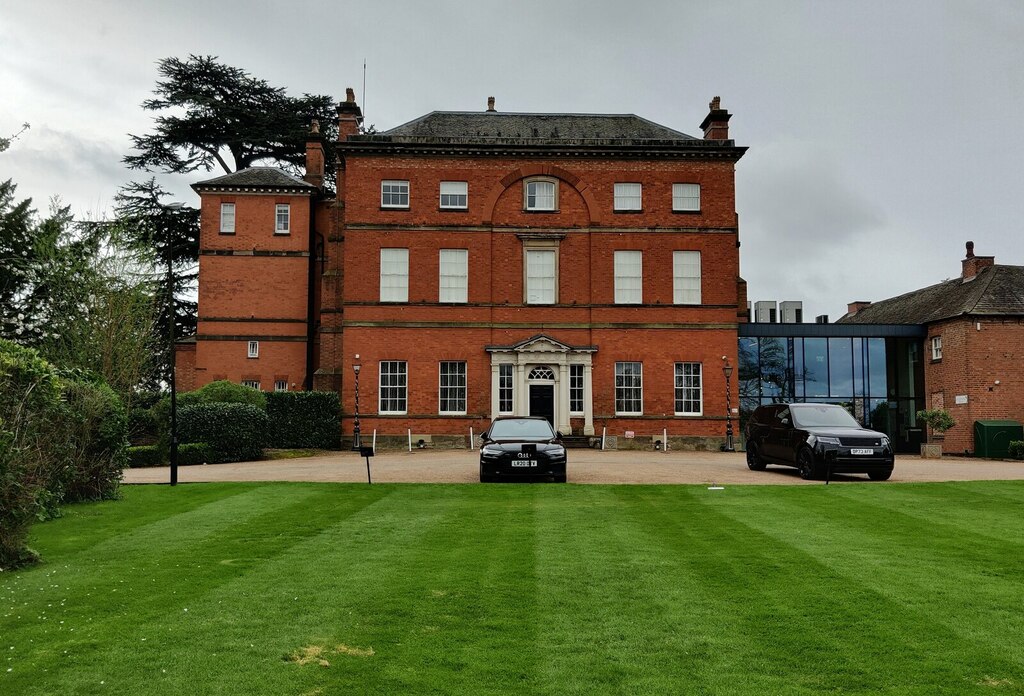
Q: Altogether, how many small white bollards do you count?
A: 5